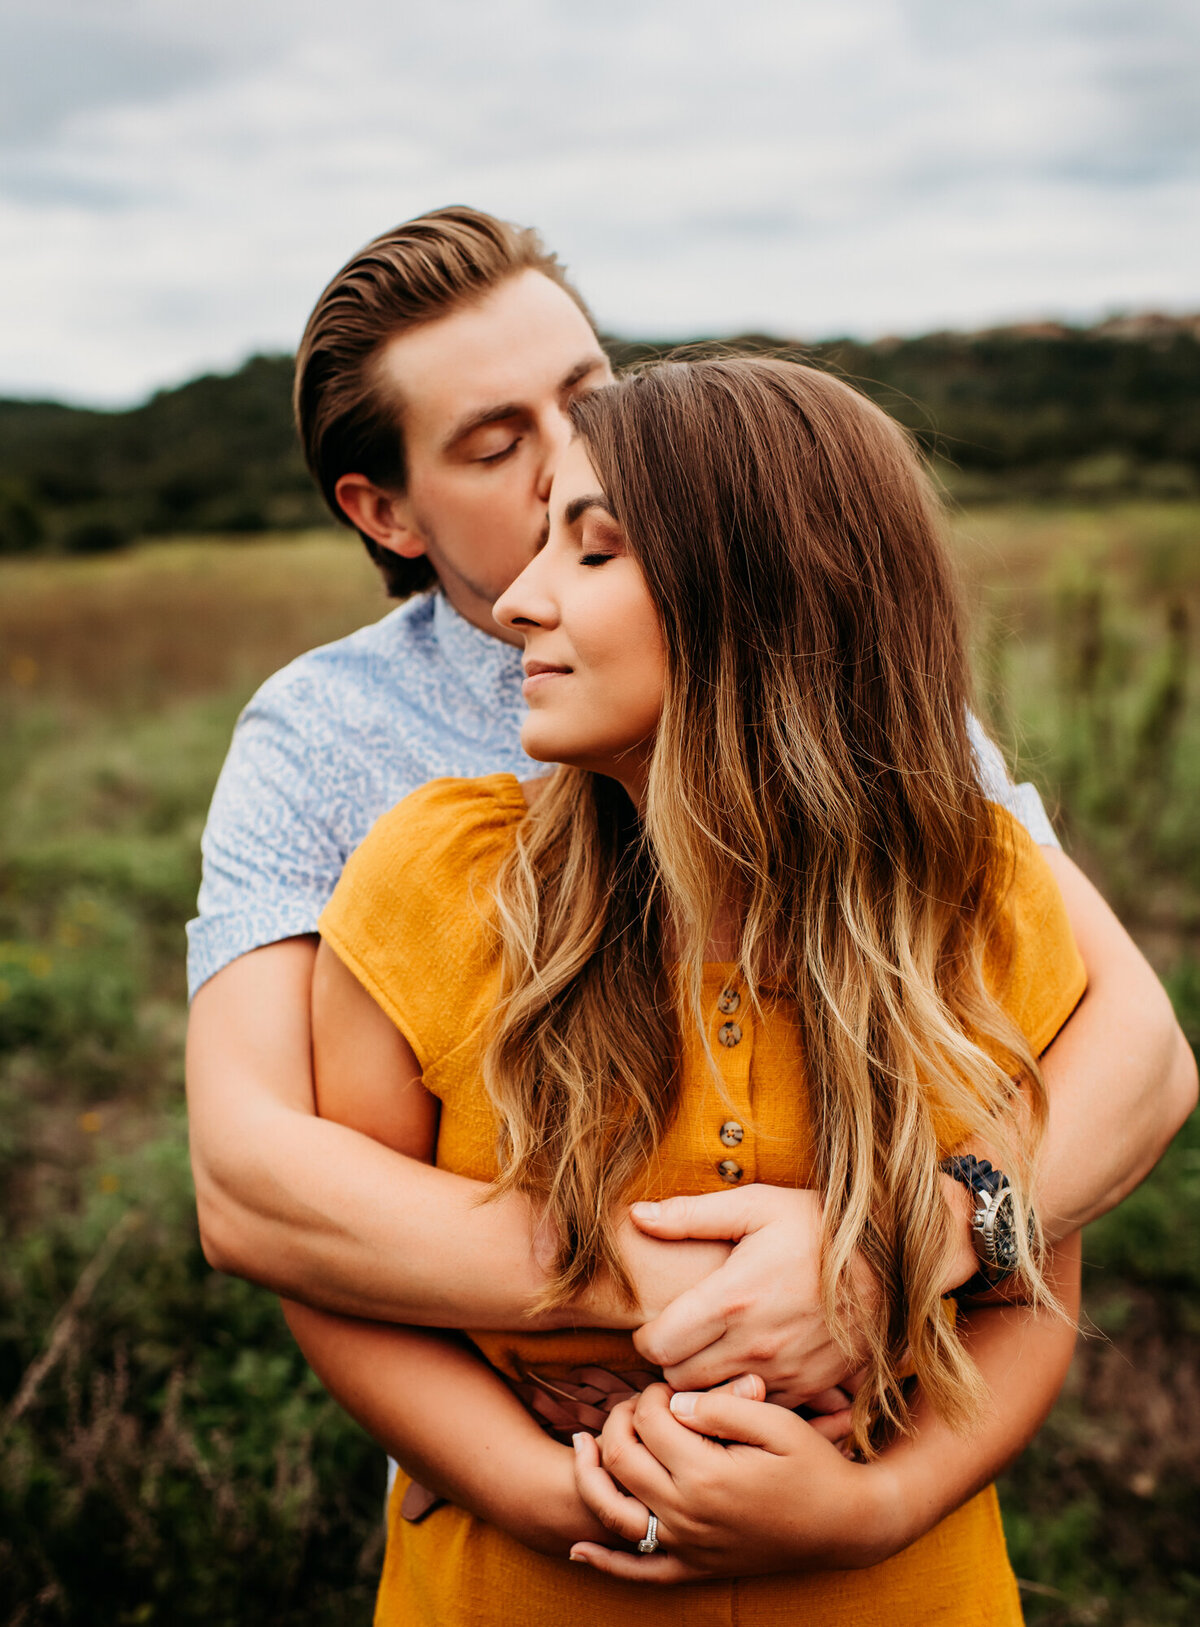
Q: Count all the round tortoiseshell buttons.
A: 4